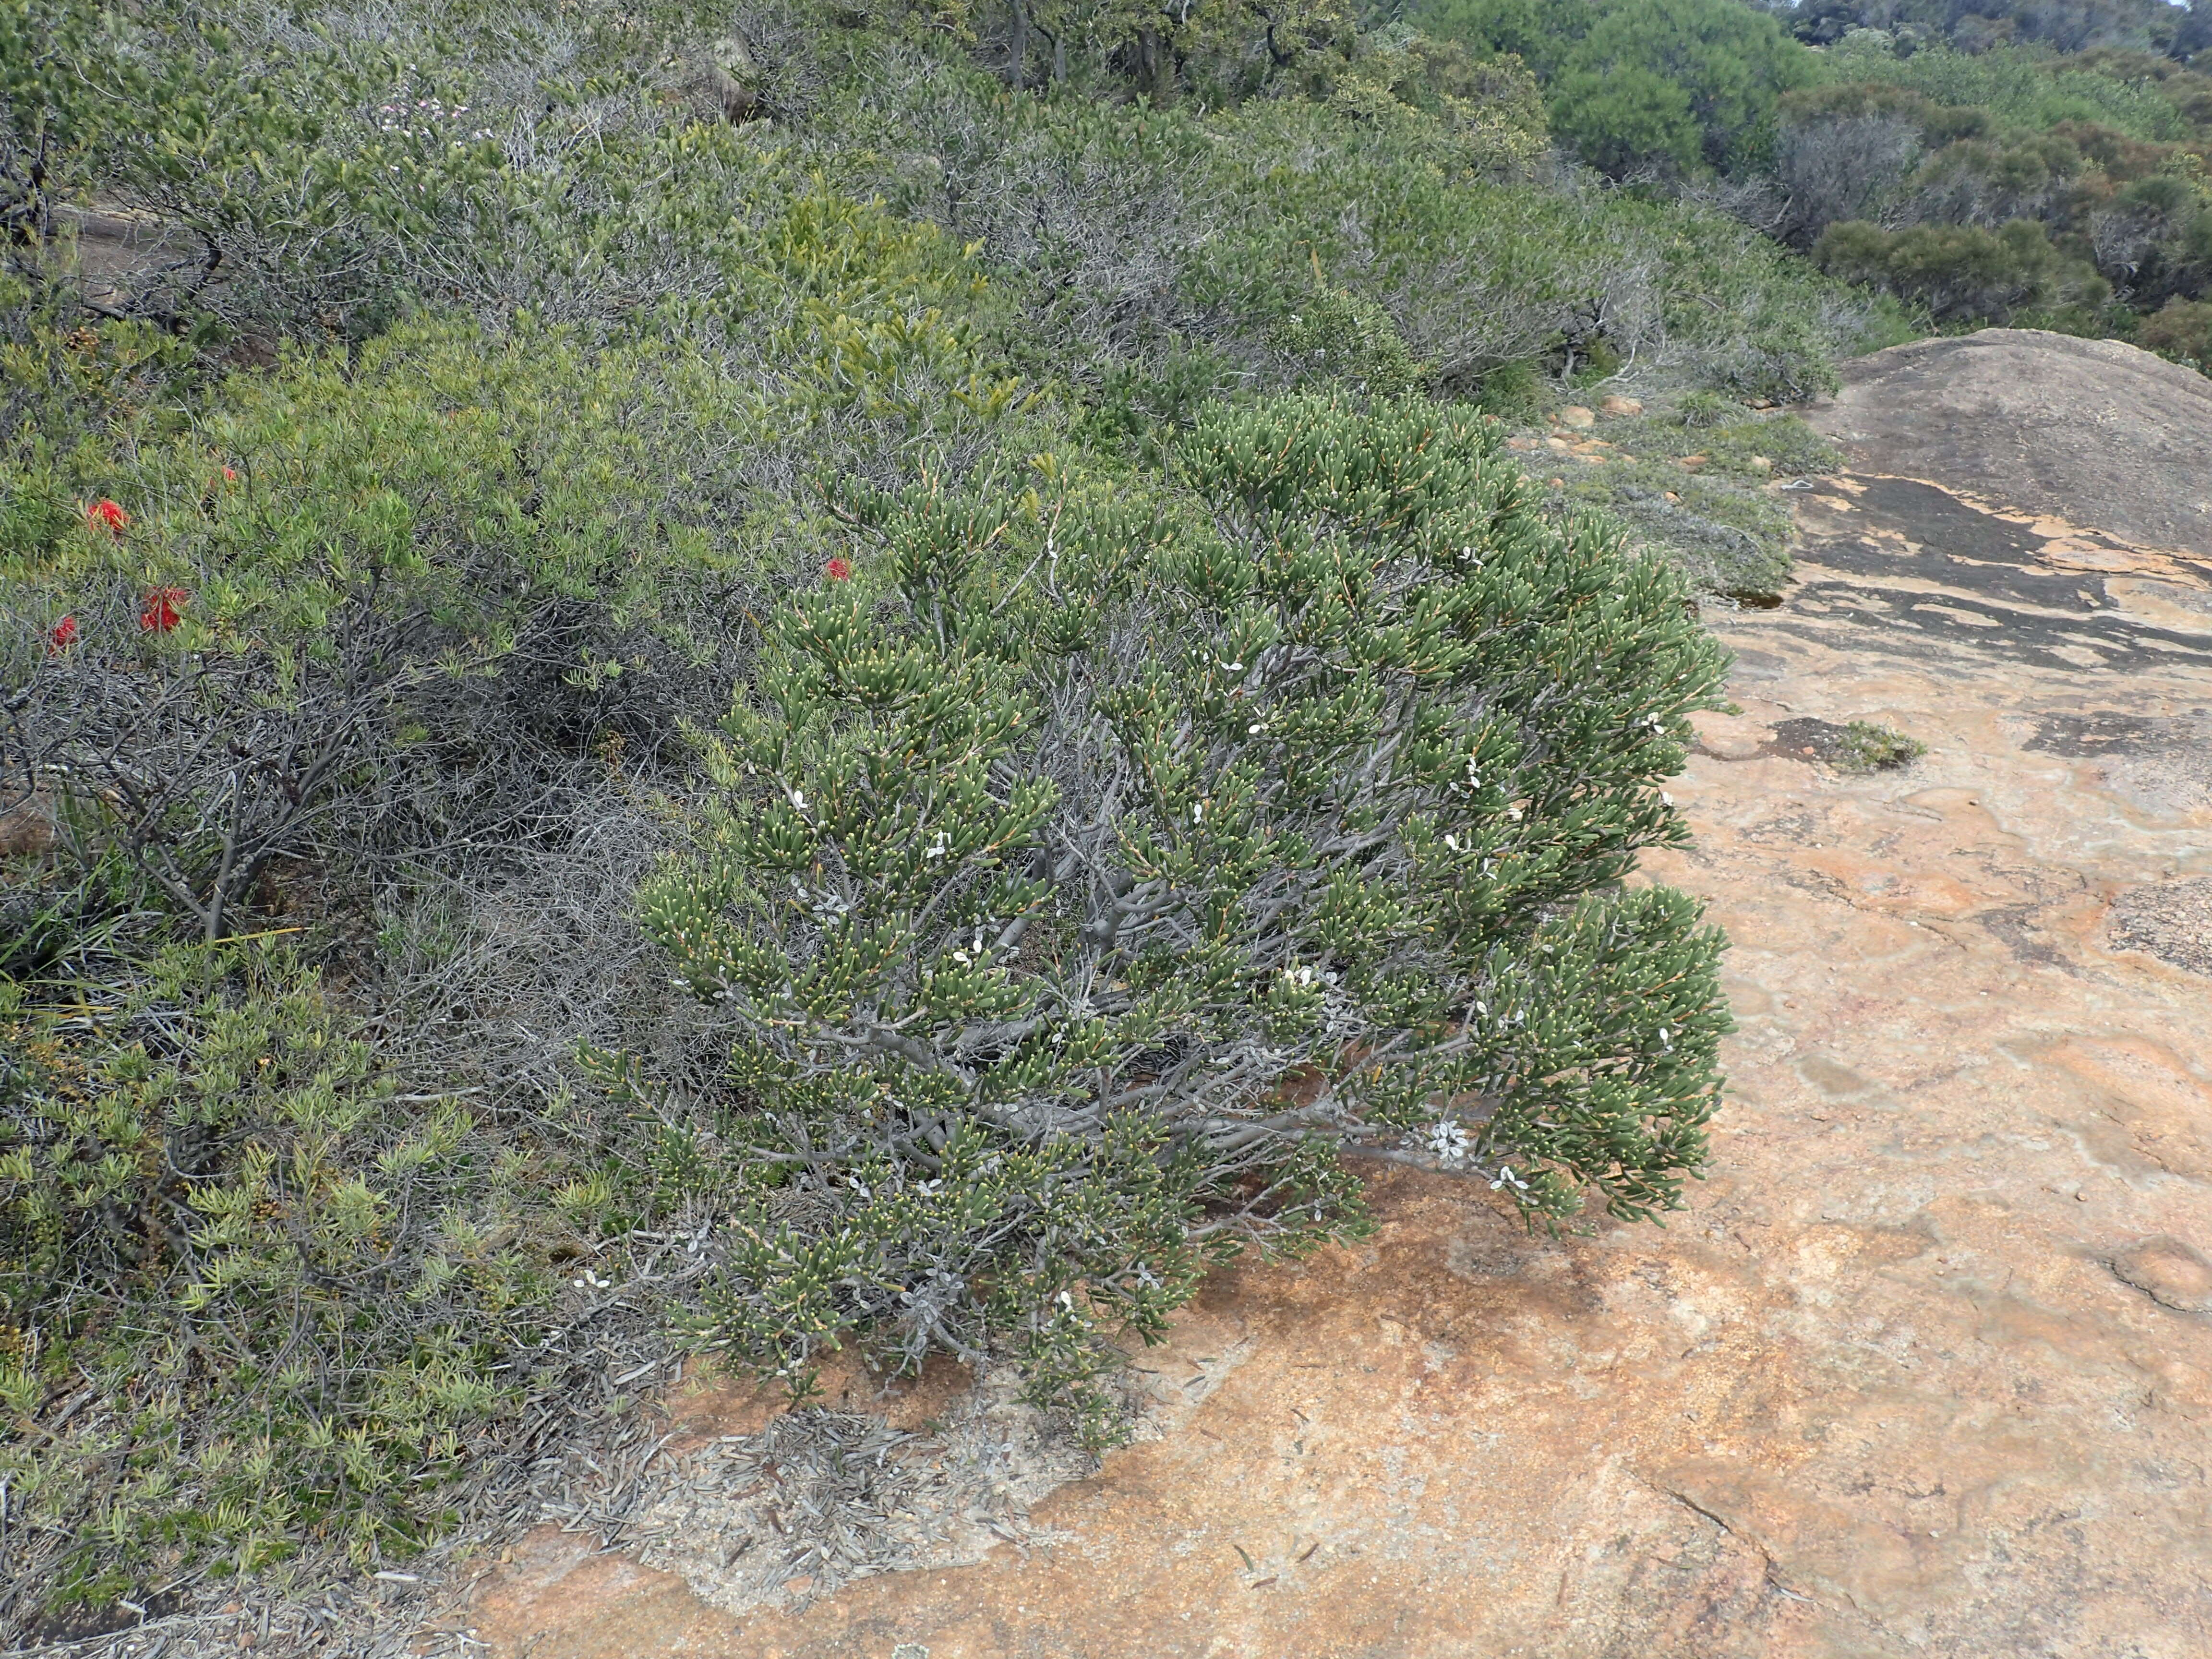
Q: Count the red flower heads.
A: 5